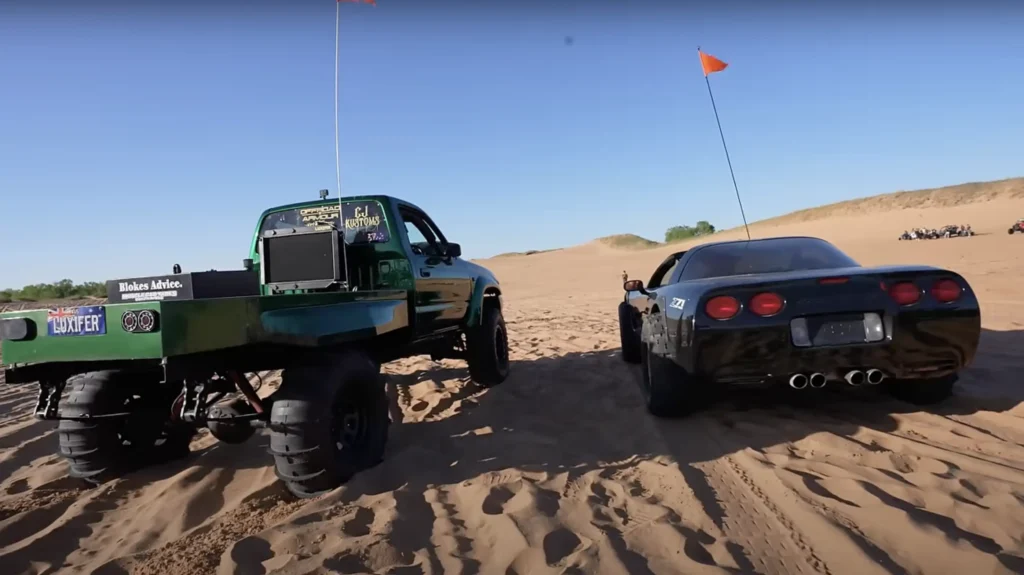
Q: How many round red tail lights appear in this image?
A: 4